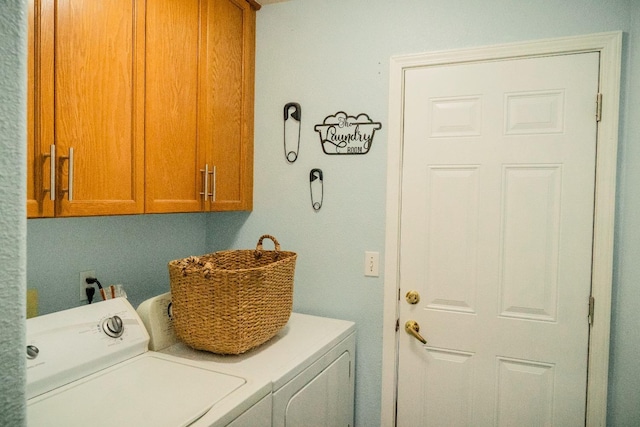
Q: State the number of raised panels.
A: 6